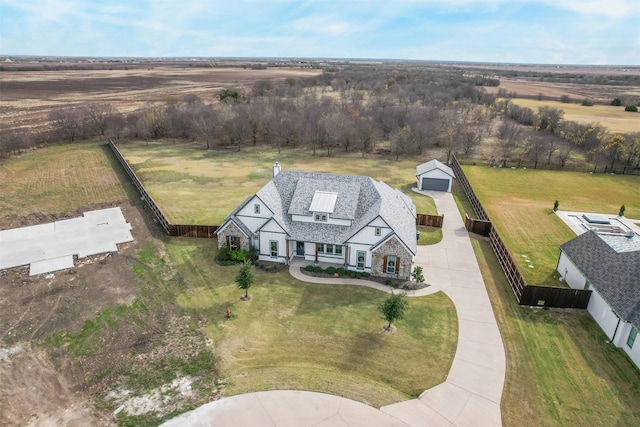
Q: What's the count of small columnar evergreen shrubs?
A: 2